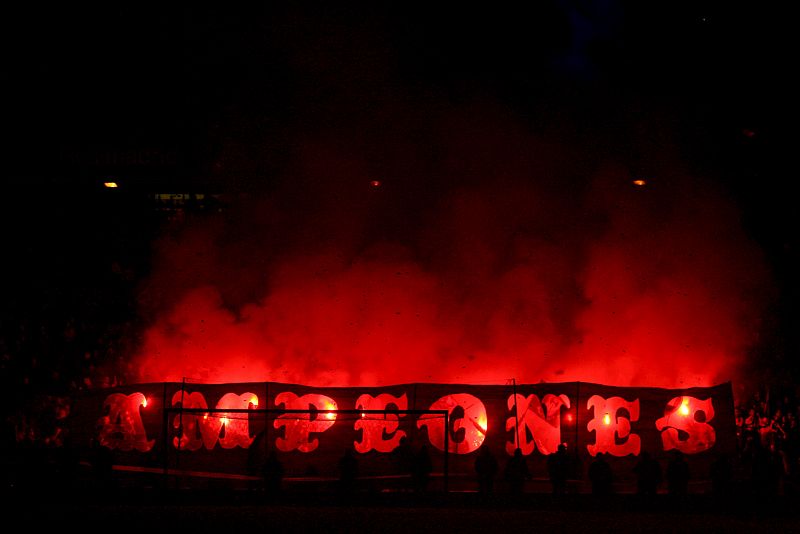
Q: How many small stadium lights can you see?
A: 3